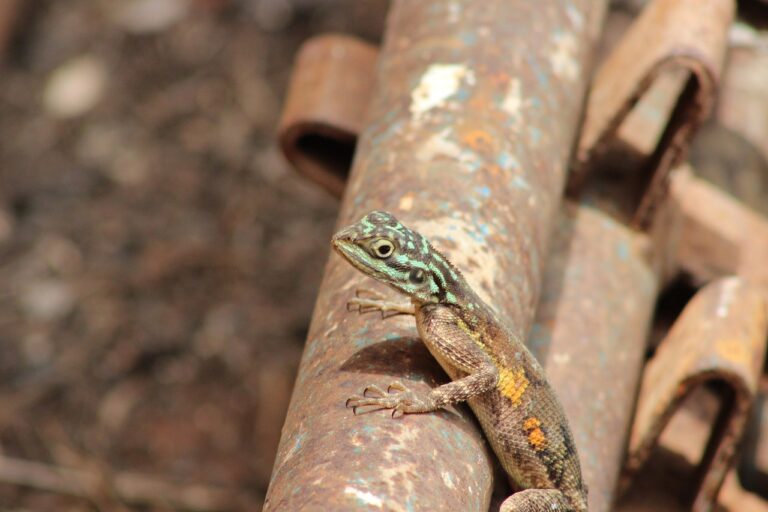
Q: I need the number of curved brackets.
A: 3